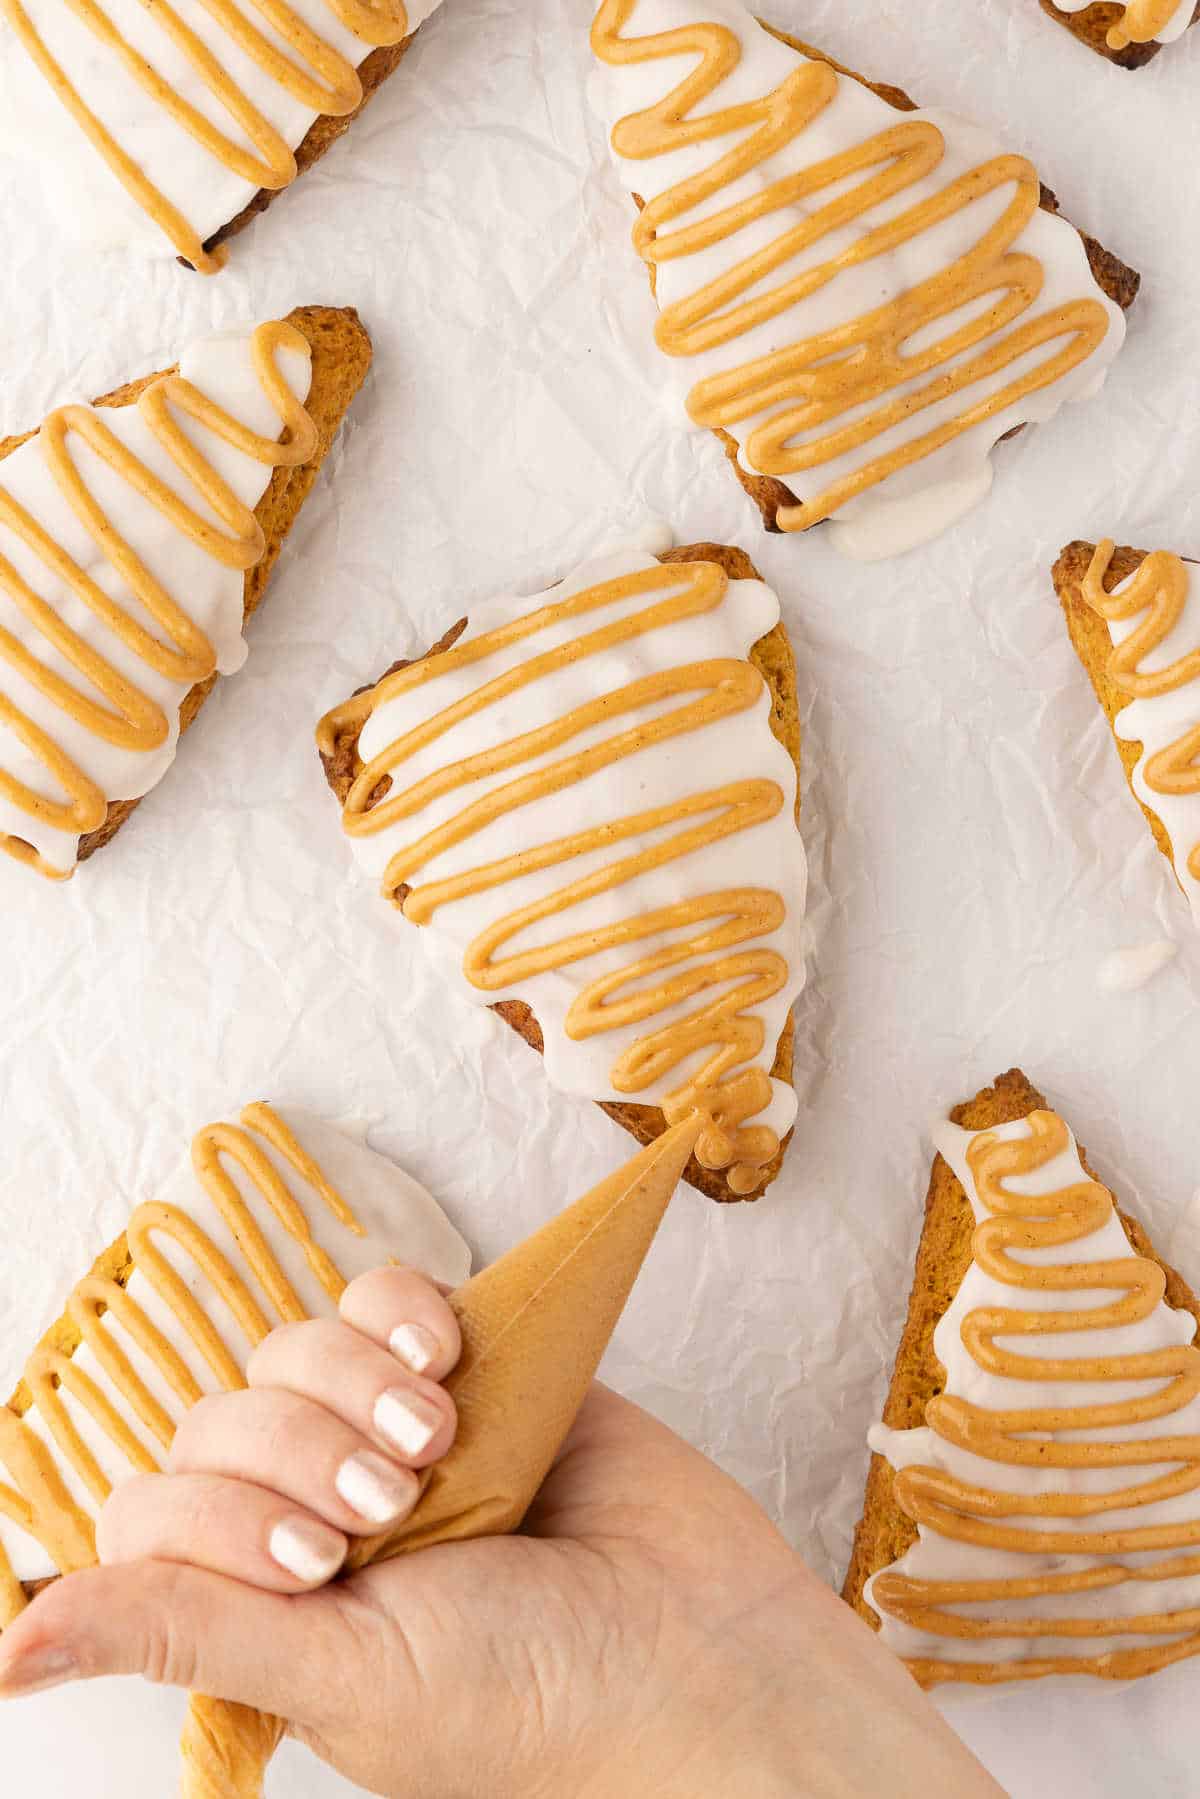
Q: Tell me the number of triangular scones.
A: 8